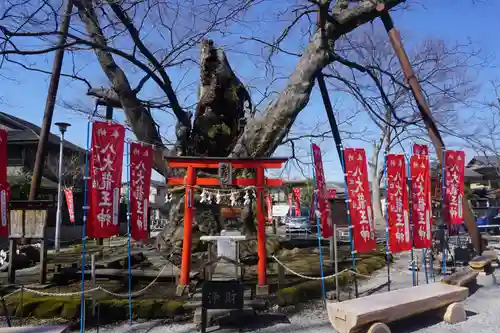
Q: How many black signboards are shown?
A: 1